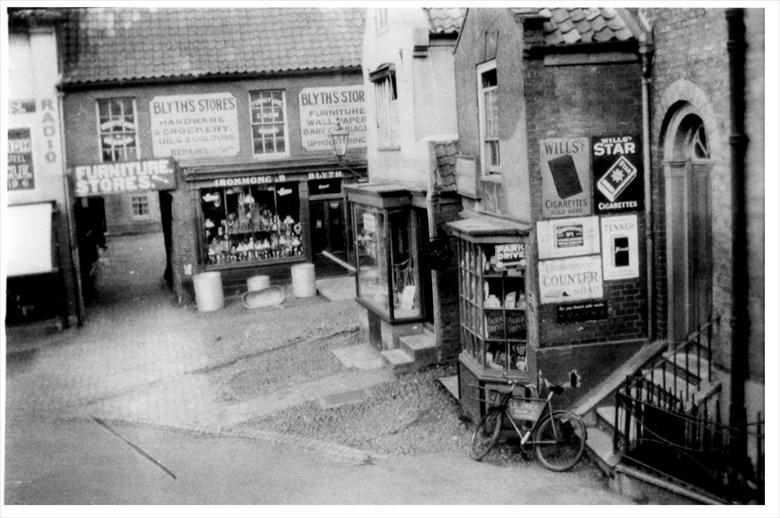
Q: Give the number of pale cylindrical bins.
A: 3